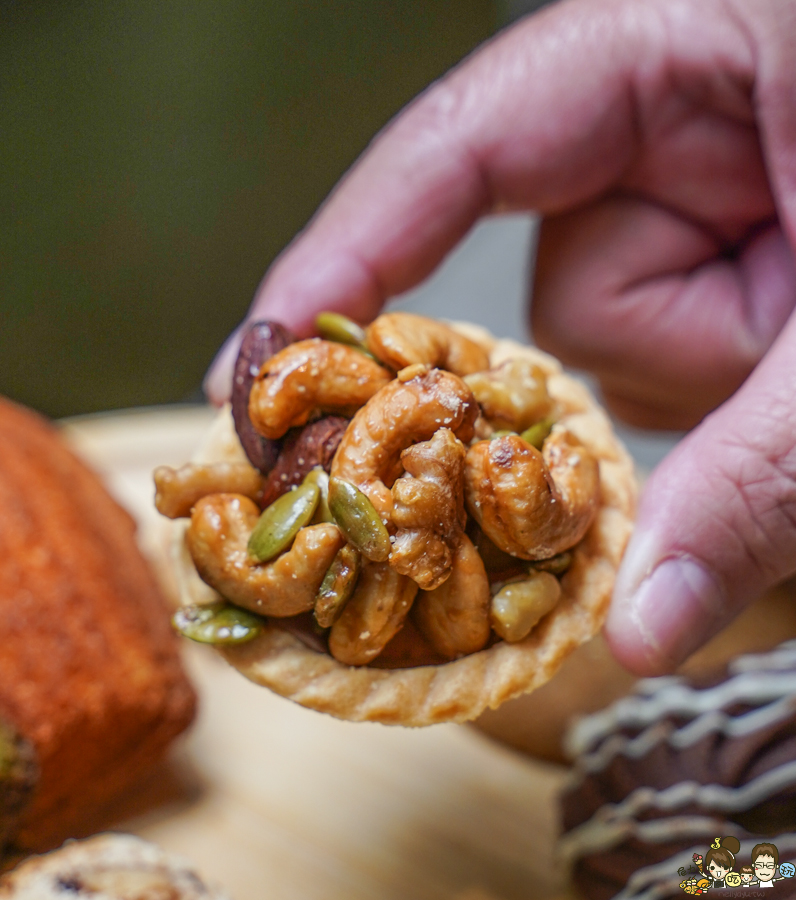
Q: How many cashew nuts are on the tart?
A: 7